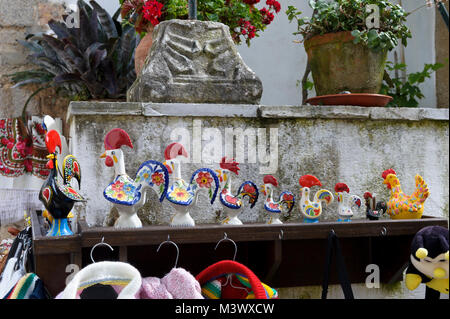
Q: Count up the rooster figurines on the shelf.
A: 9